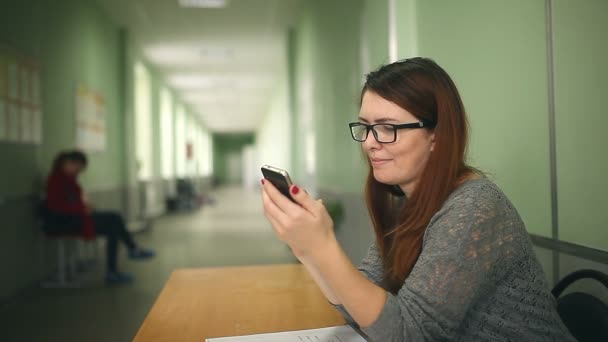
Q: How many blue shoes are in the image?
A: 2